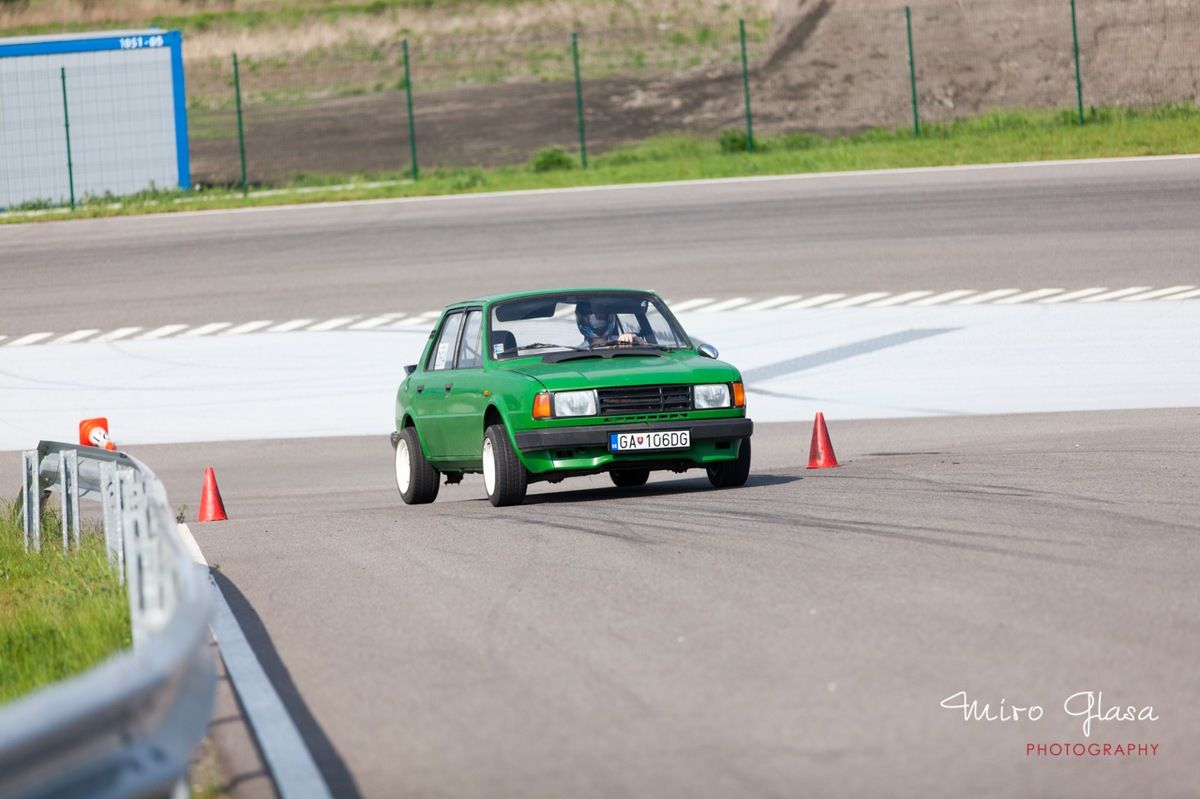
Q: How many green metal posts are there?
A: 7